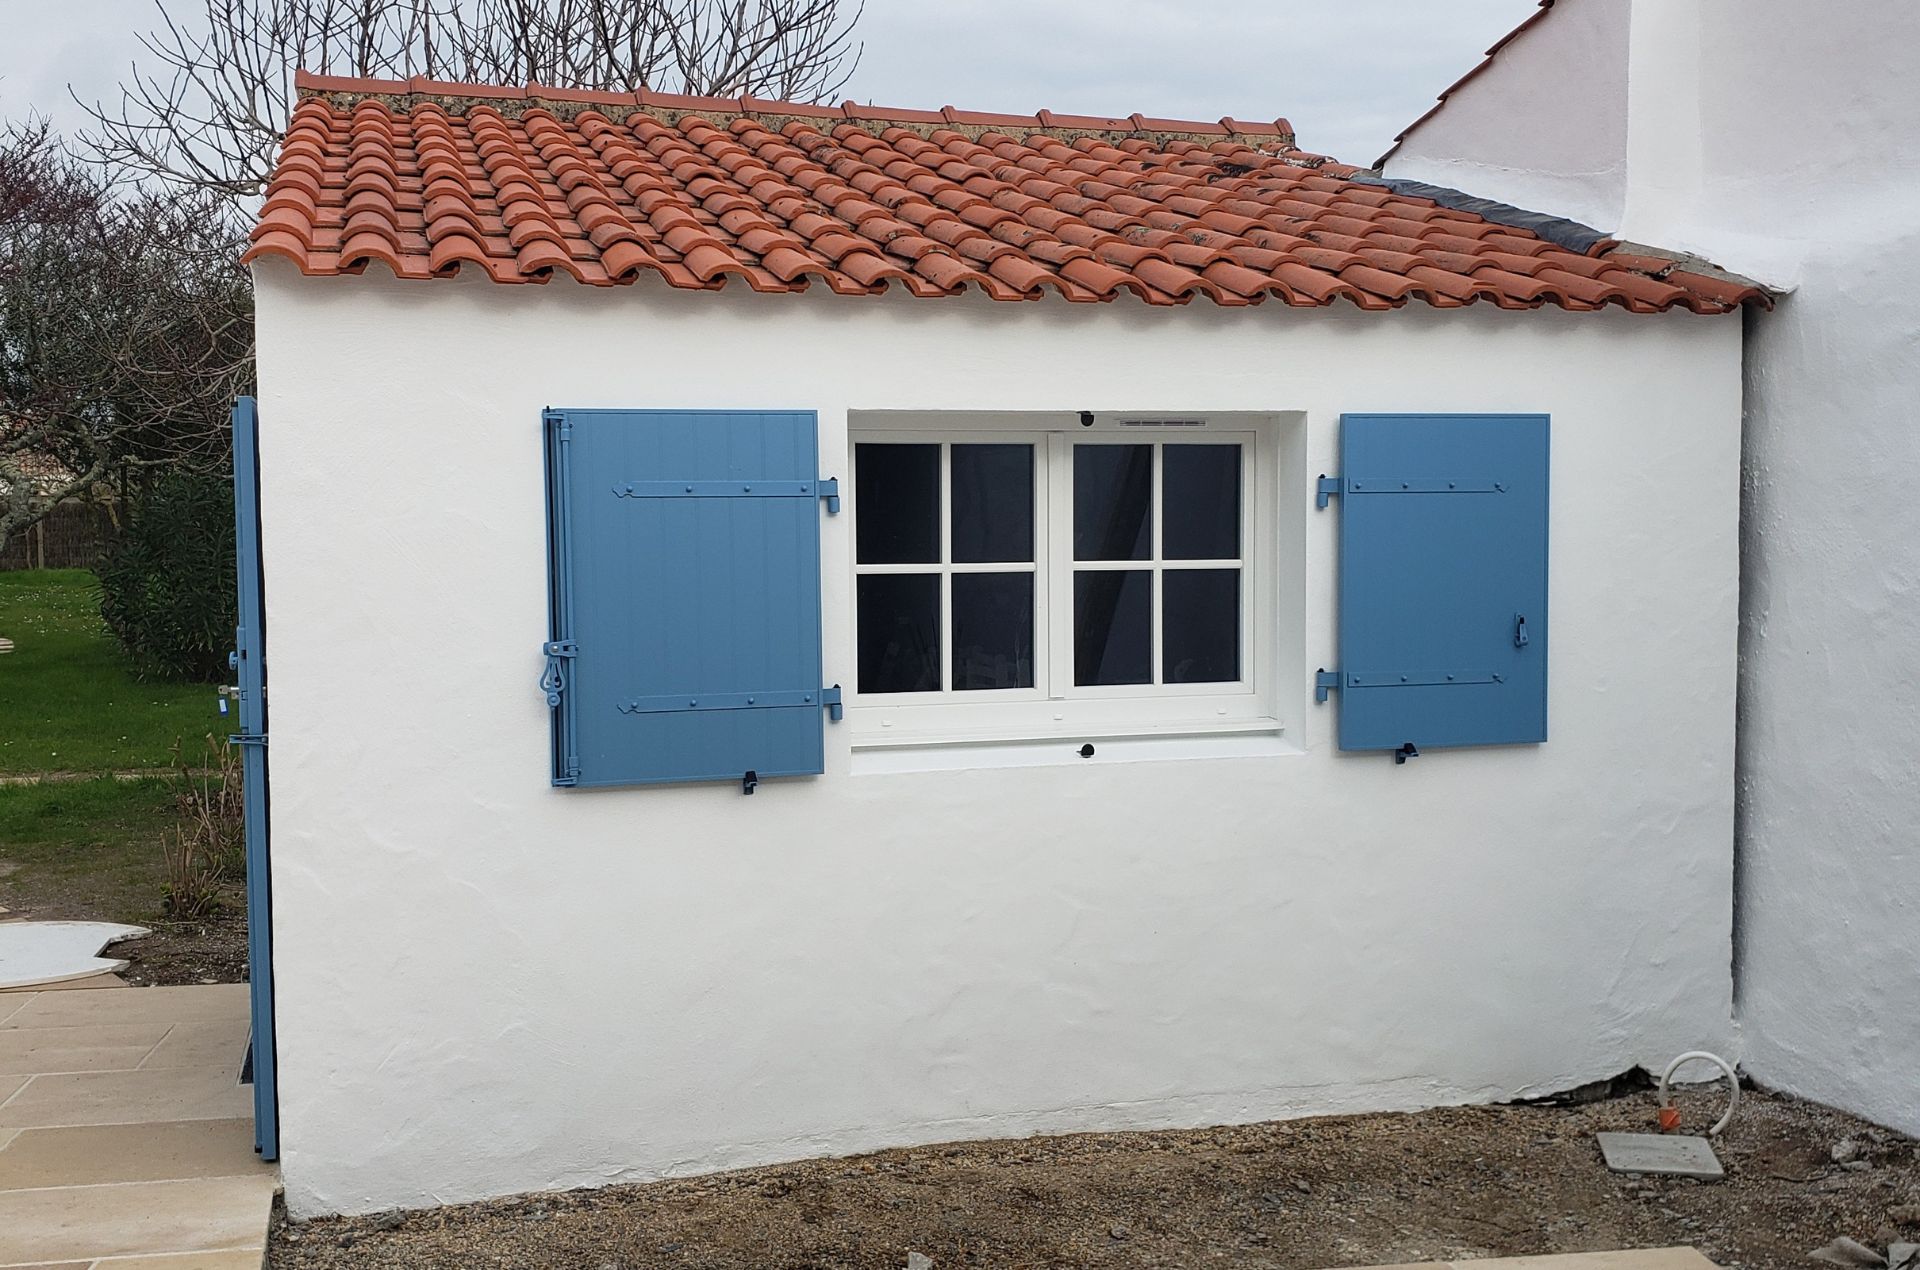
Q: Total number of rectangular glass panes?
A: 8